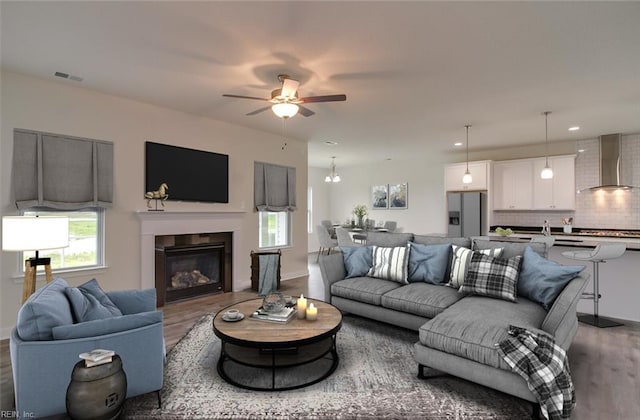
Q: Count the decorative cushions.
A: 7